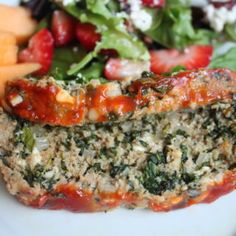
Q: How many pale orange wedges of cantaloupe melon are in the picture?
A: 3